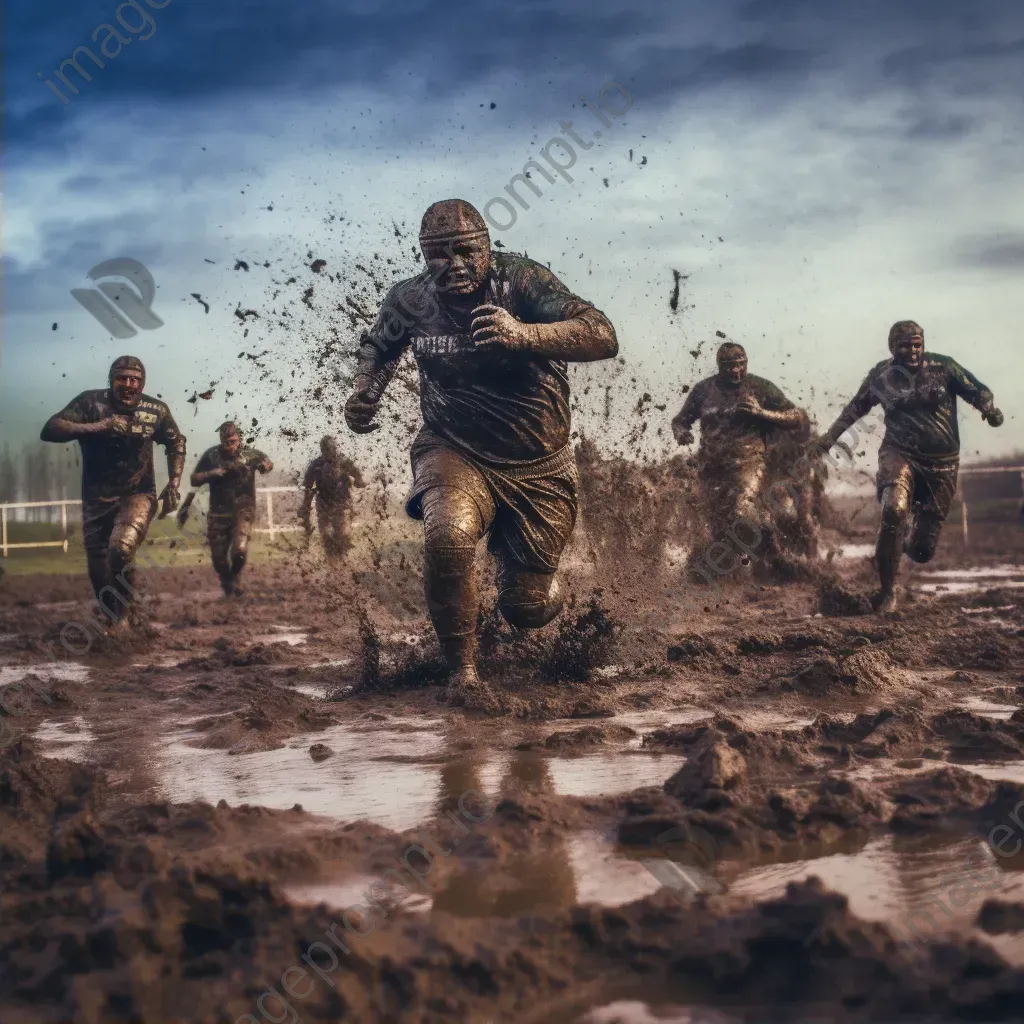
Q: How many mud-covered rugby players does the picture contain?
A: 6